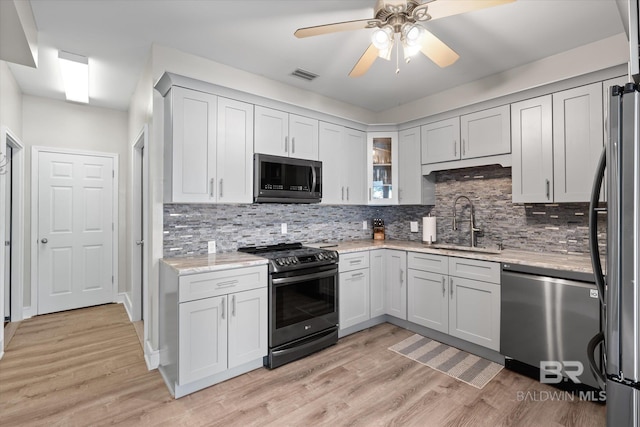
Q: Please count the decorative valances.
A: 1